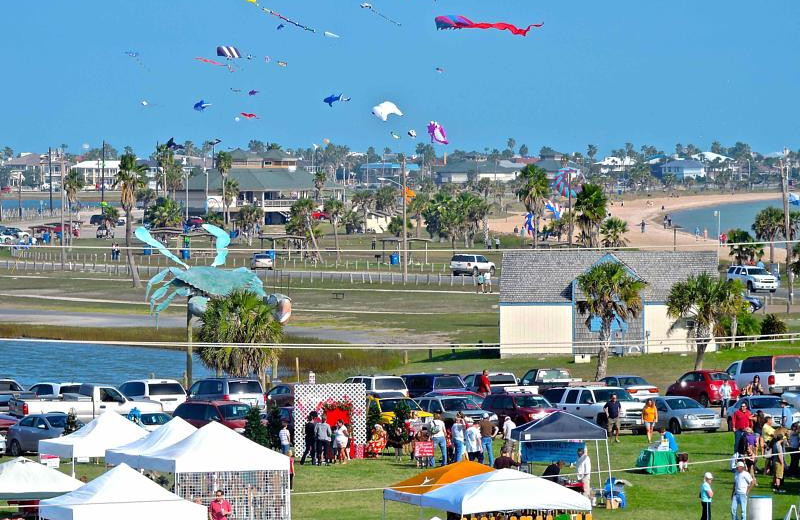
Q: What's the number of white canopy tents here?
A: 6